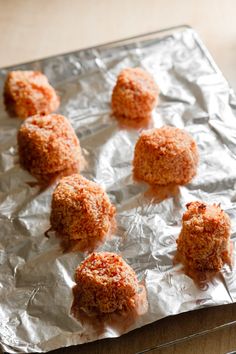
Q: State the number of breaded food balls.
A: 7